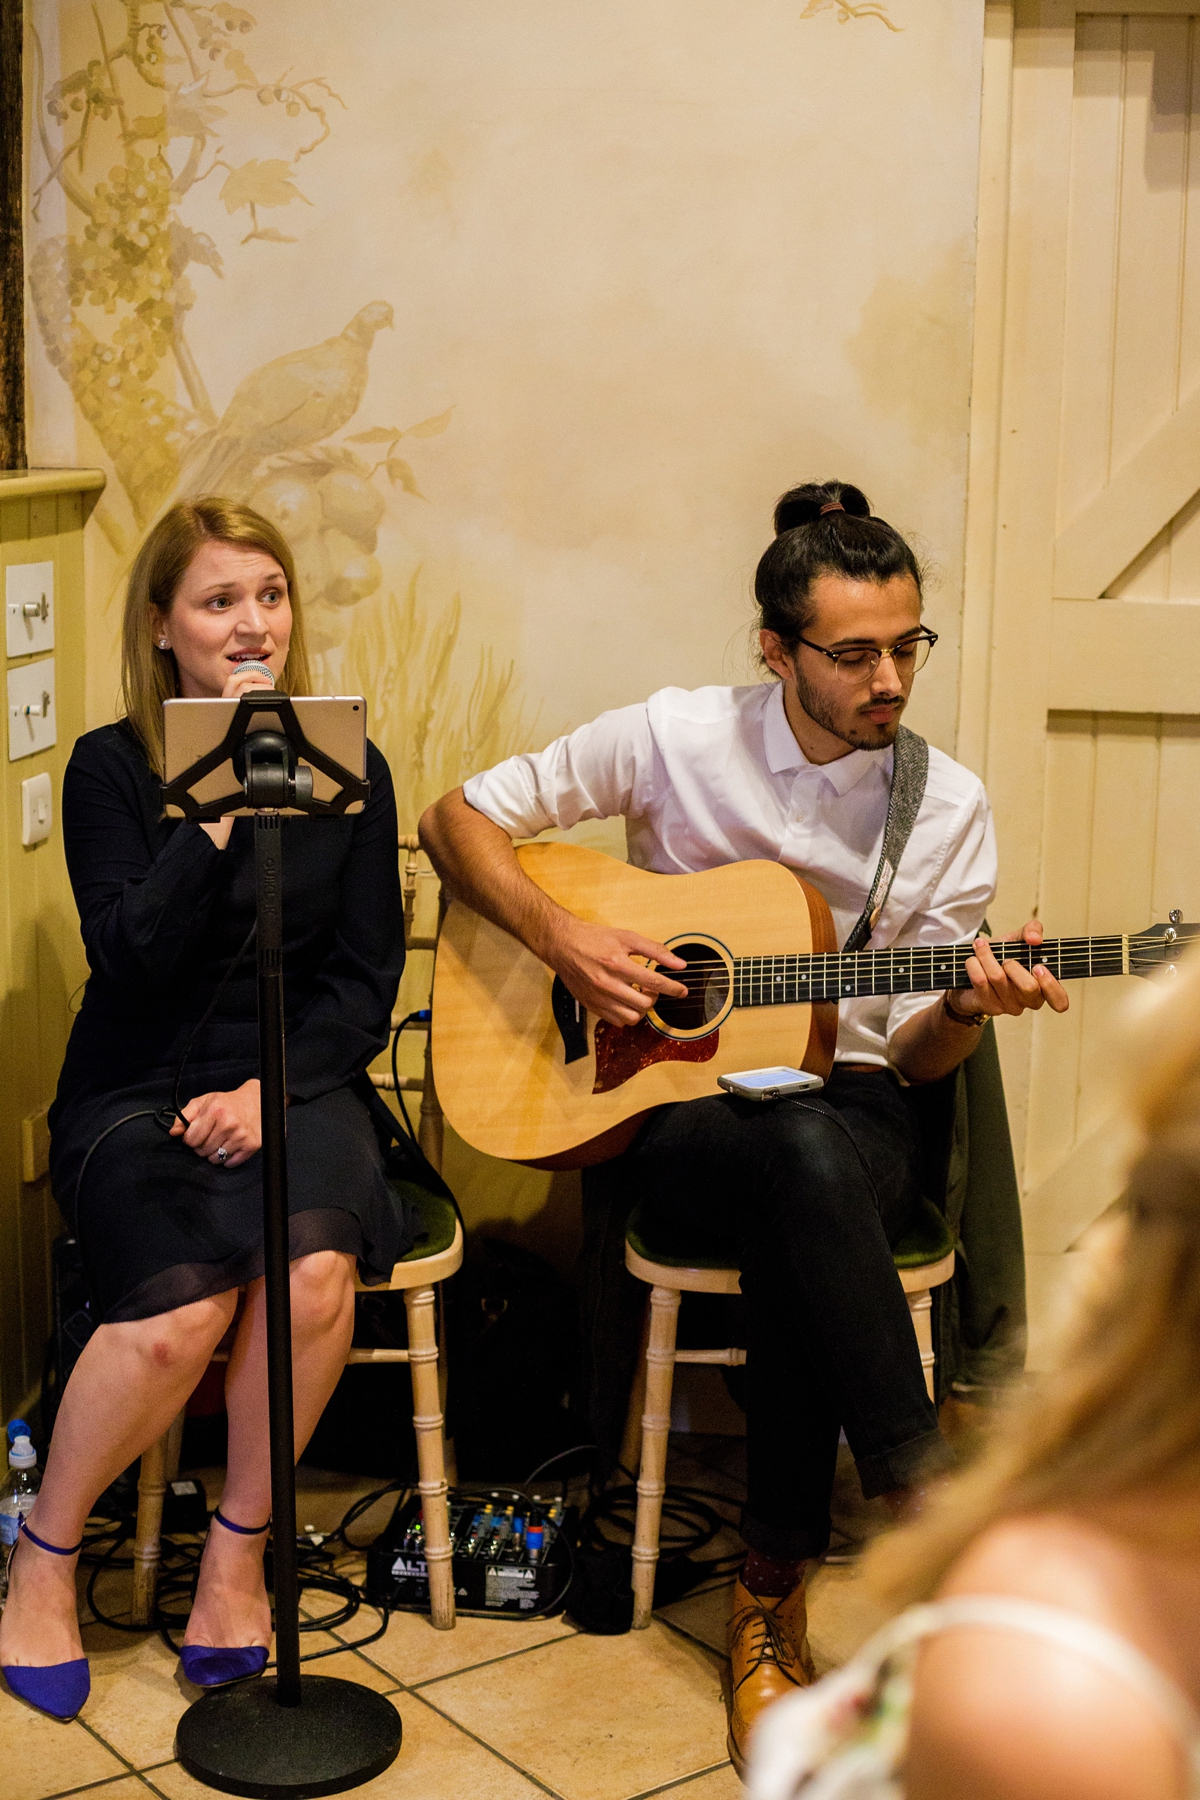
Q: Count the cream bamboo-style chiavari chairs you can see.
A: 2